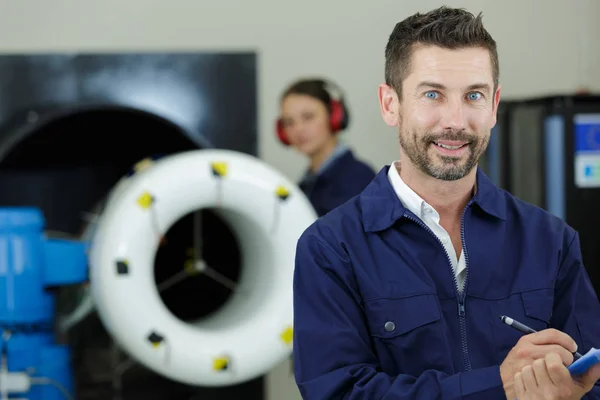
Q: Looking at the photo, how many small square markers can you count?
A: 7